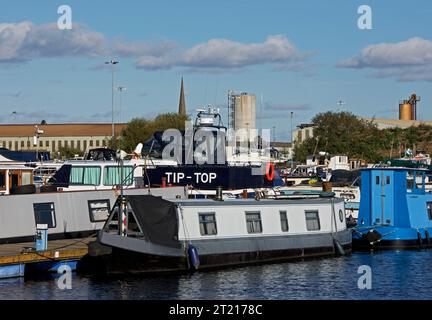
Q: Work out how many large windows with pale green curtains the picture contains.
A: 2